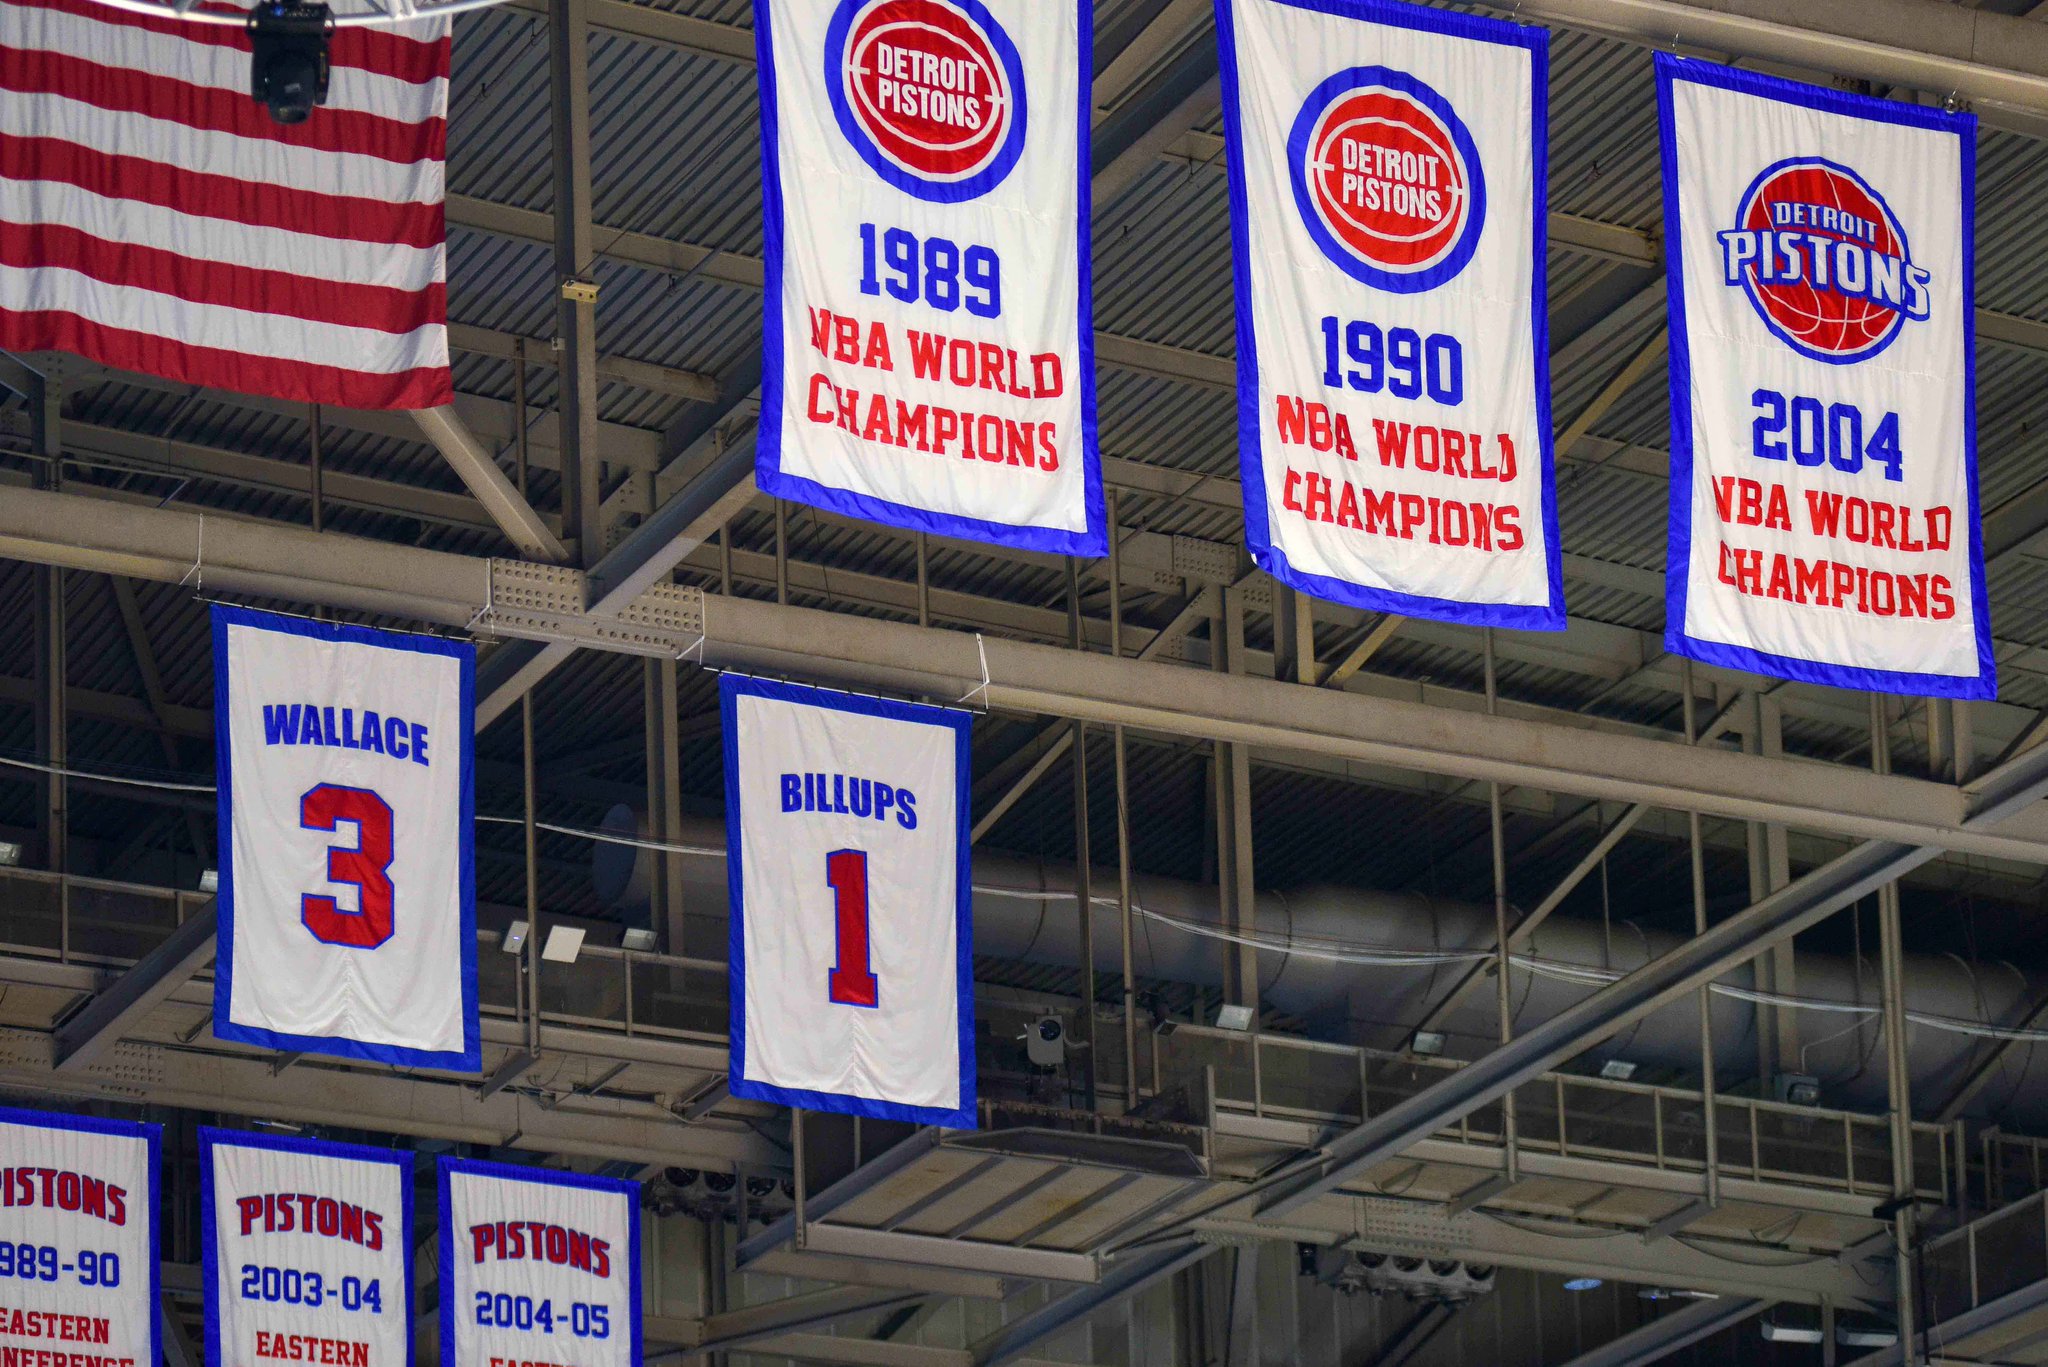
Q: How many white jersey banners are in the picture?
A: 2